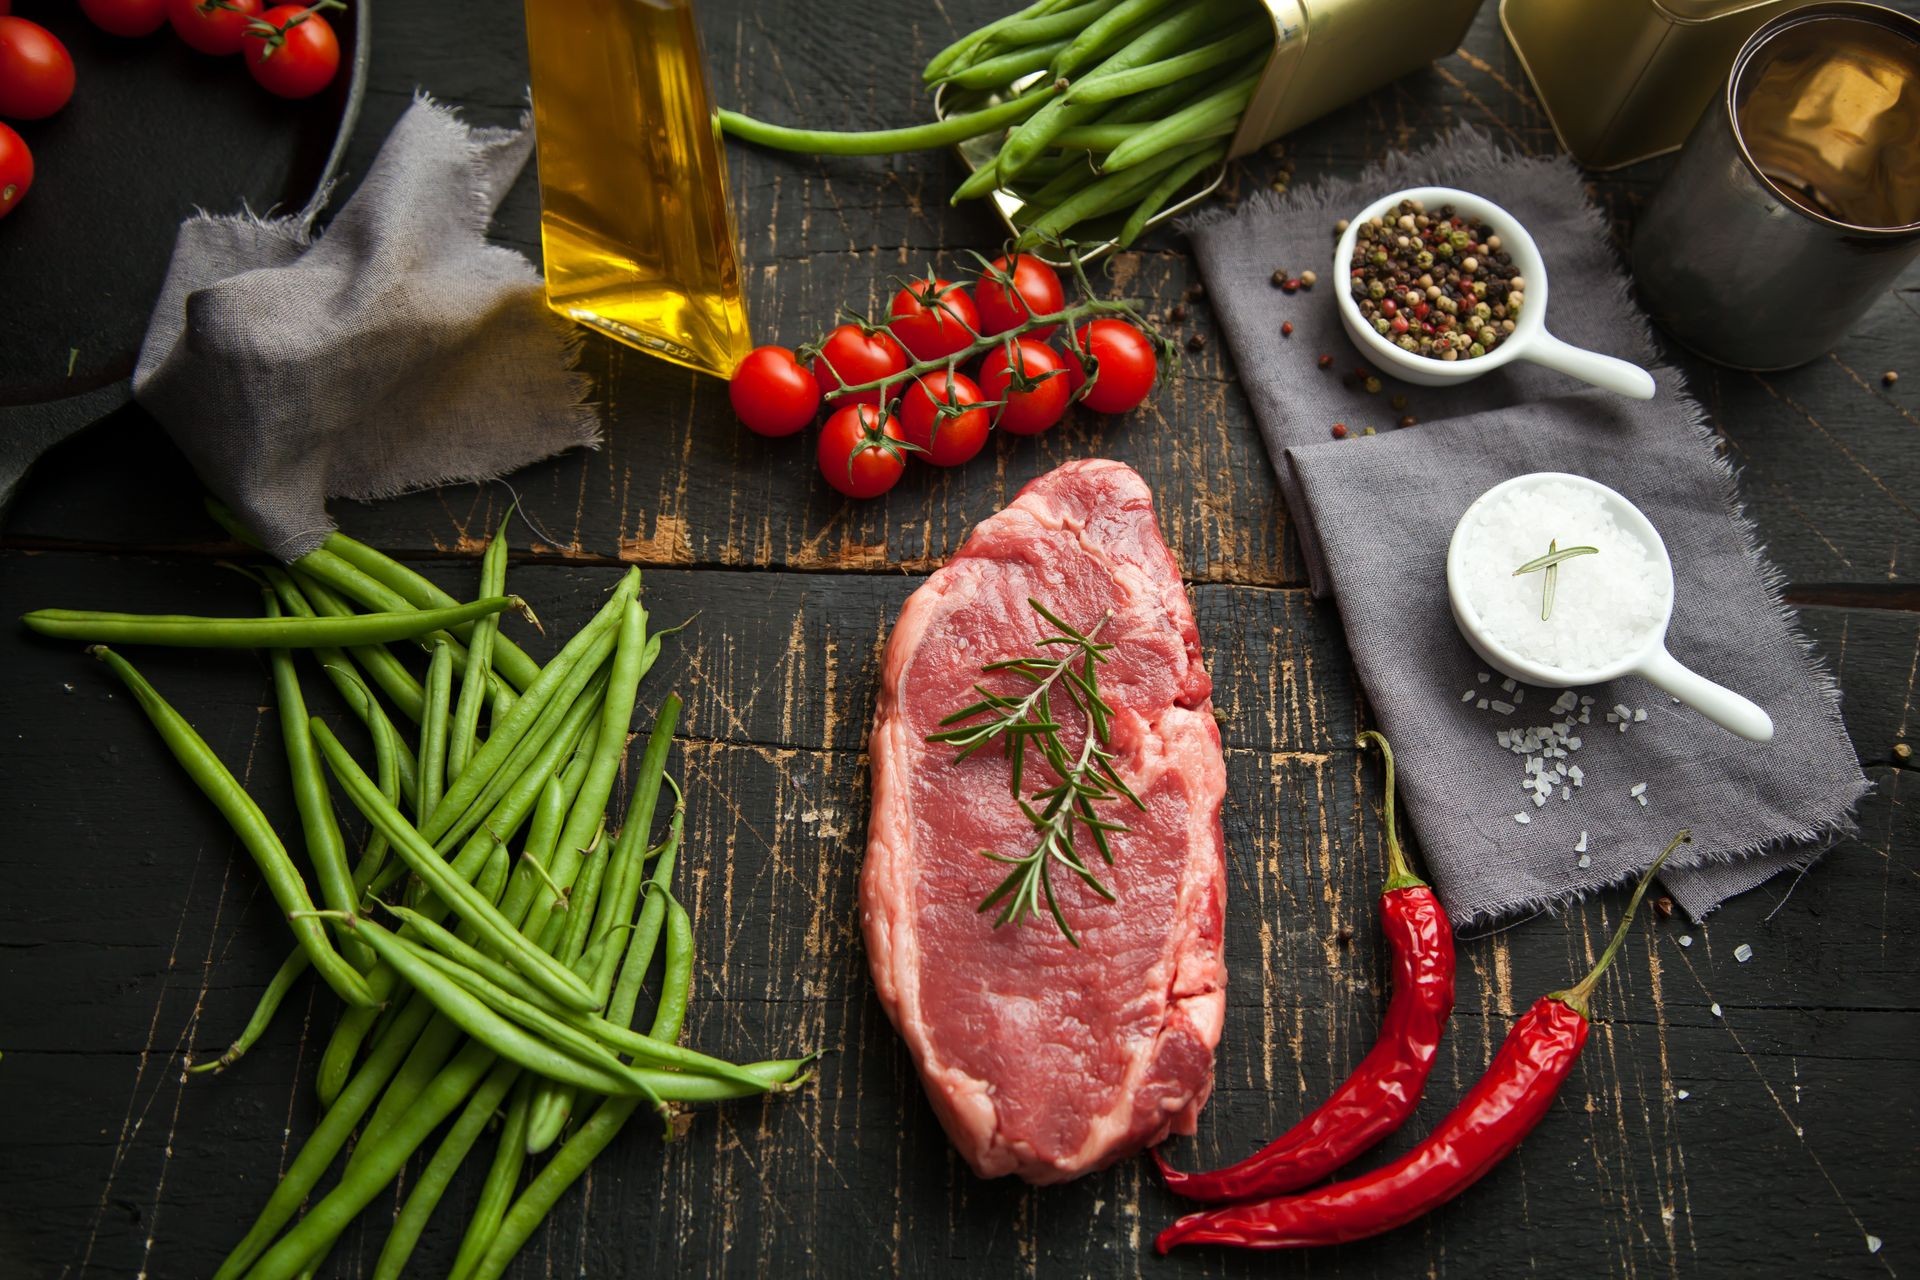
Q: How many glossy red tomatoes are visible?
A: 13